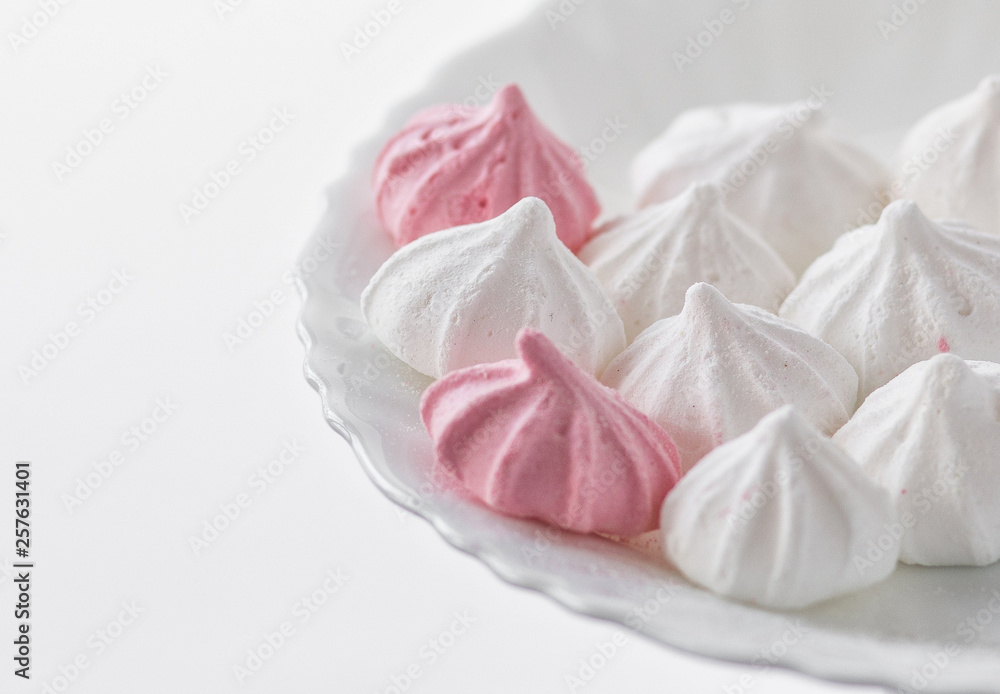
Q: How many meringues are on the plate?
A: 10